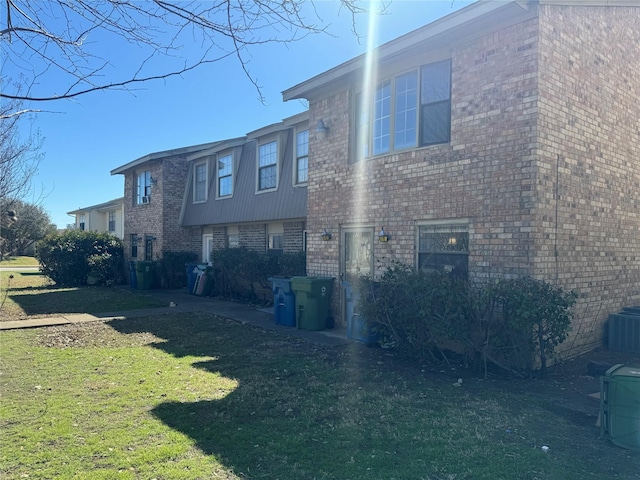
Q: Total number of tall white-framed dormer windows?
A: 4